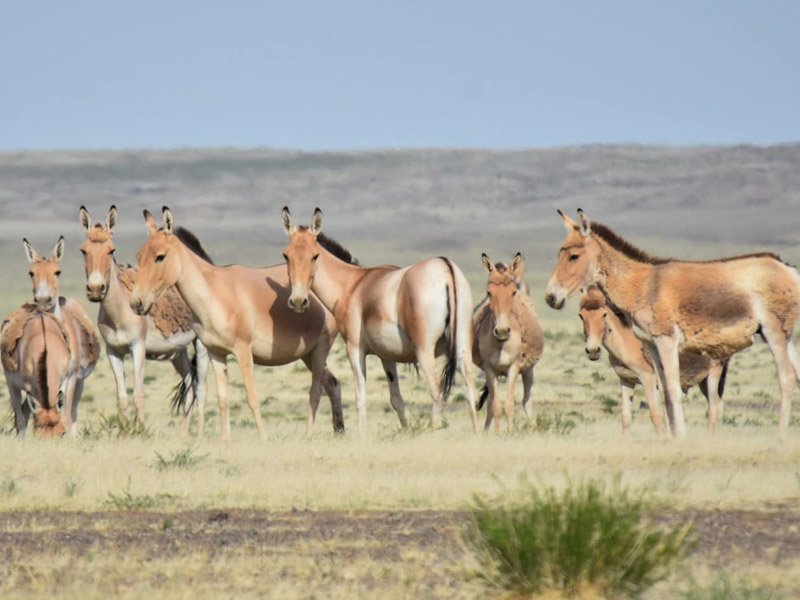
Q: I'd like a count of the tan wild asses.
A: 8